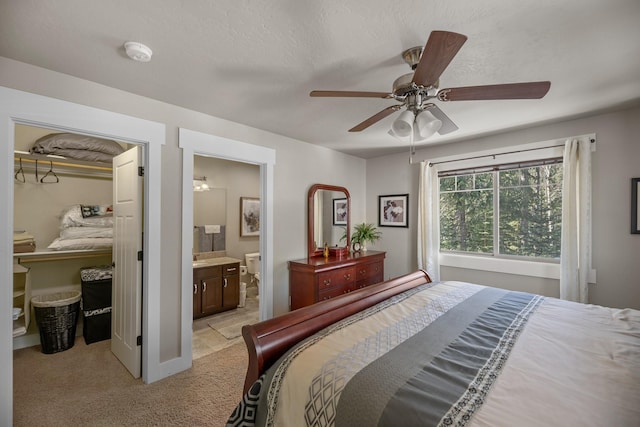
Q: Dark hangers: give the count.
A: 3